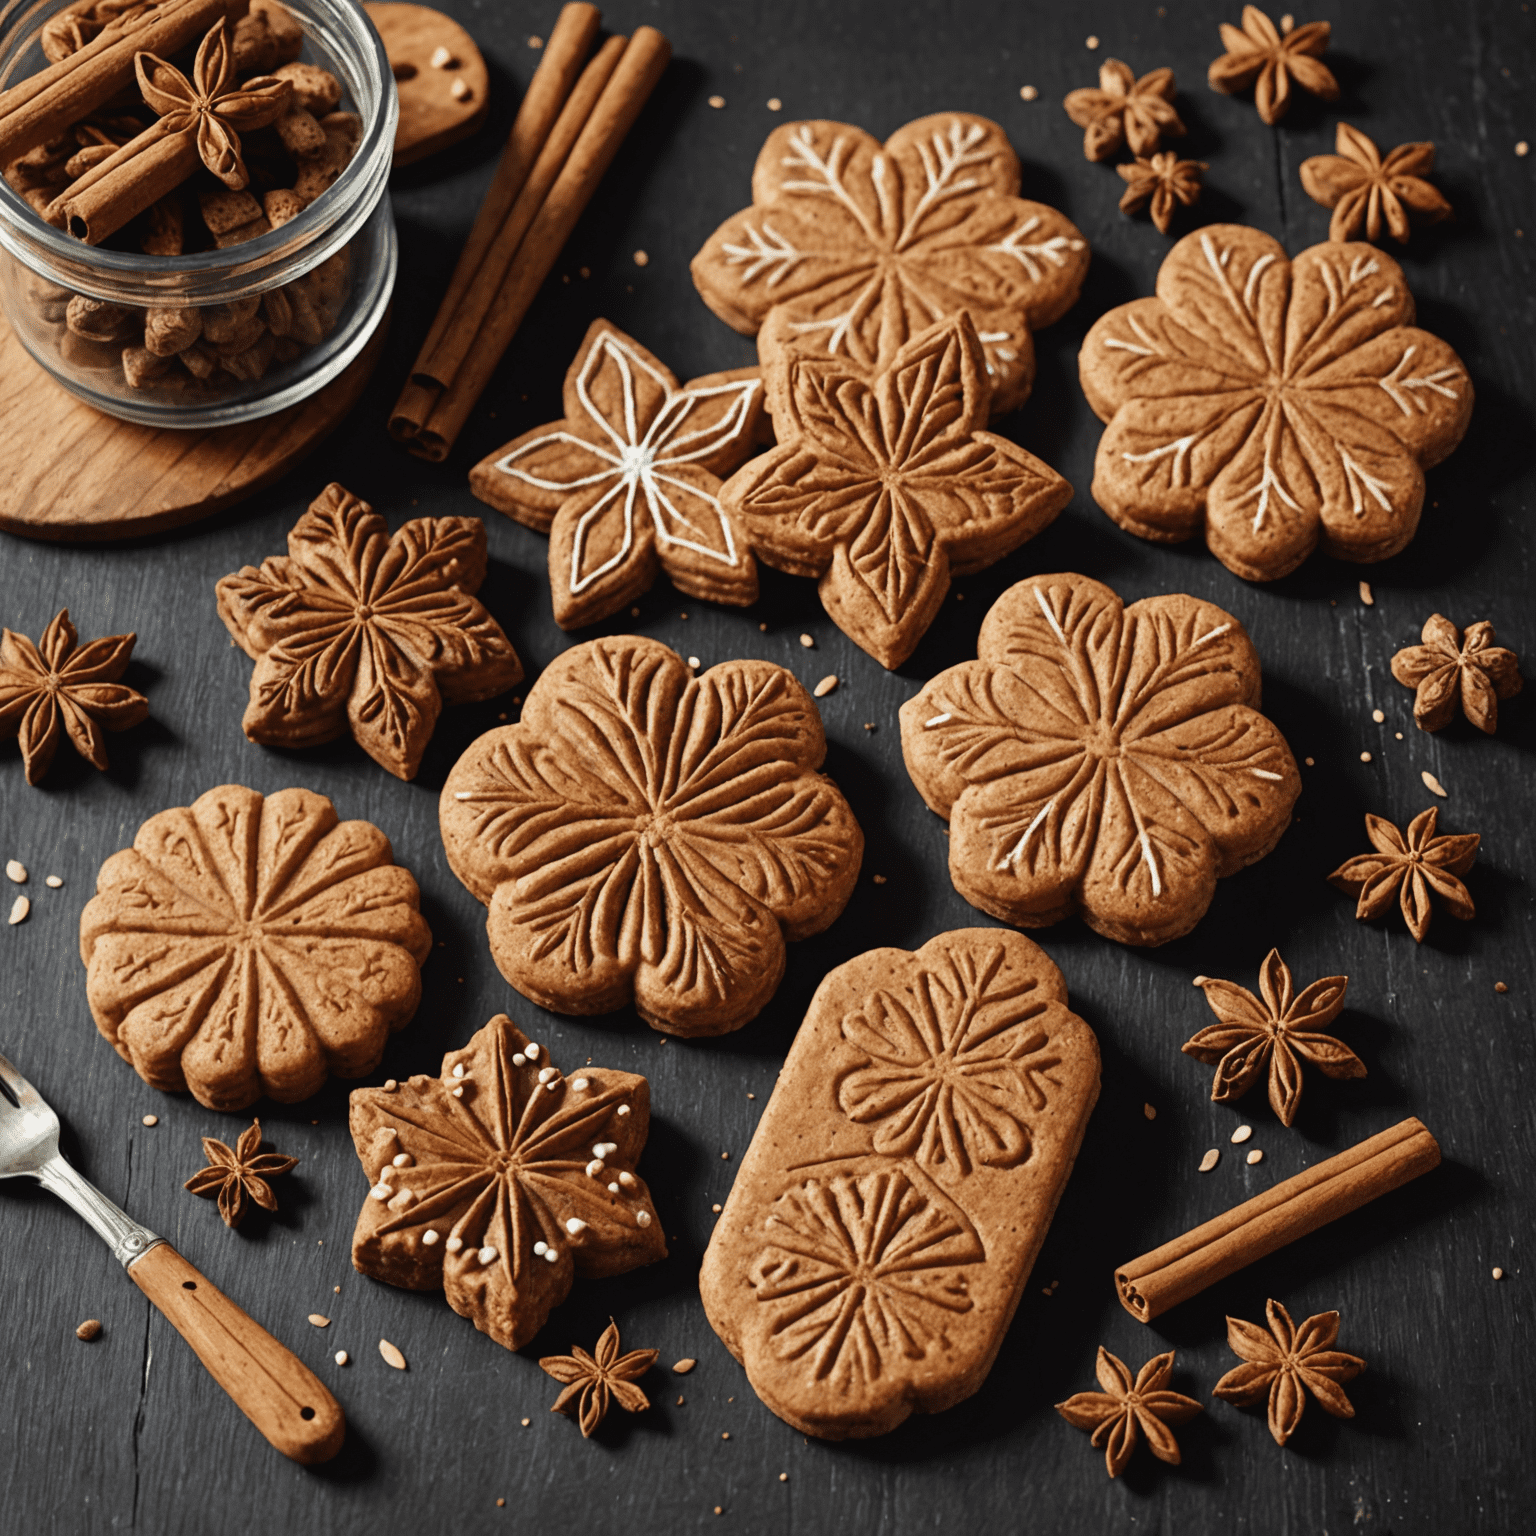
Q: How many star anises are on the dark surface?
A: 12